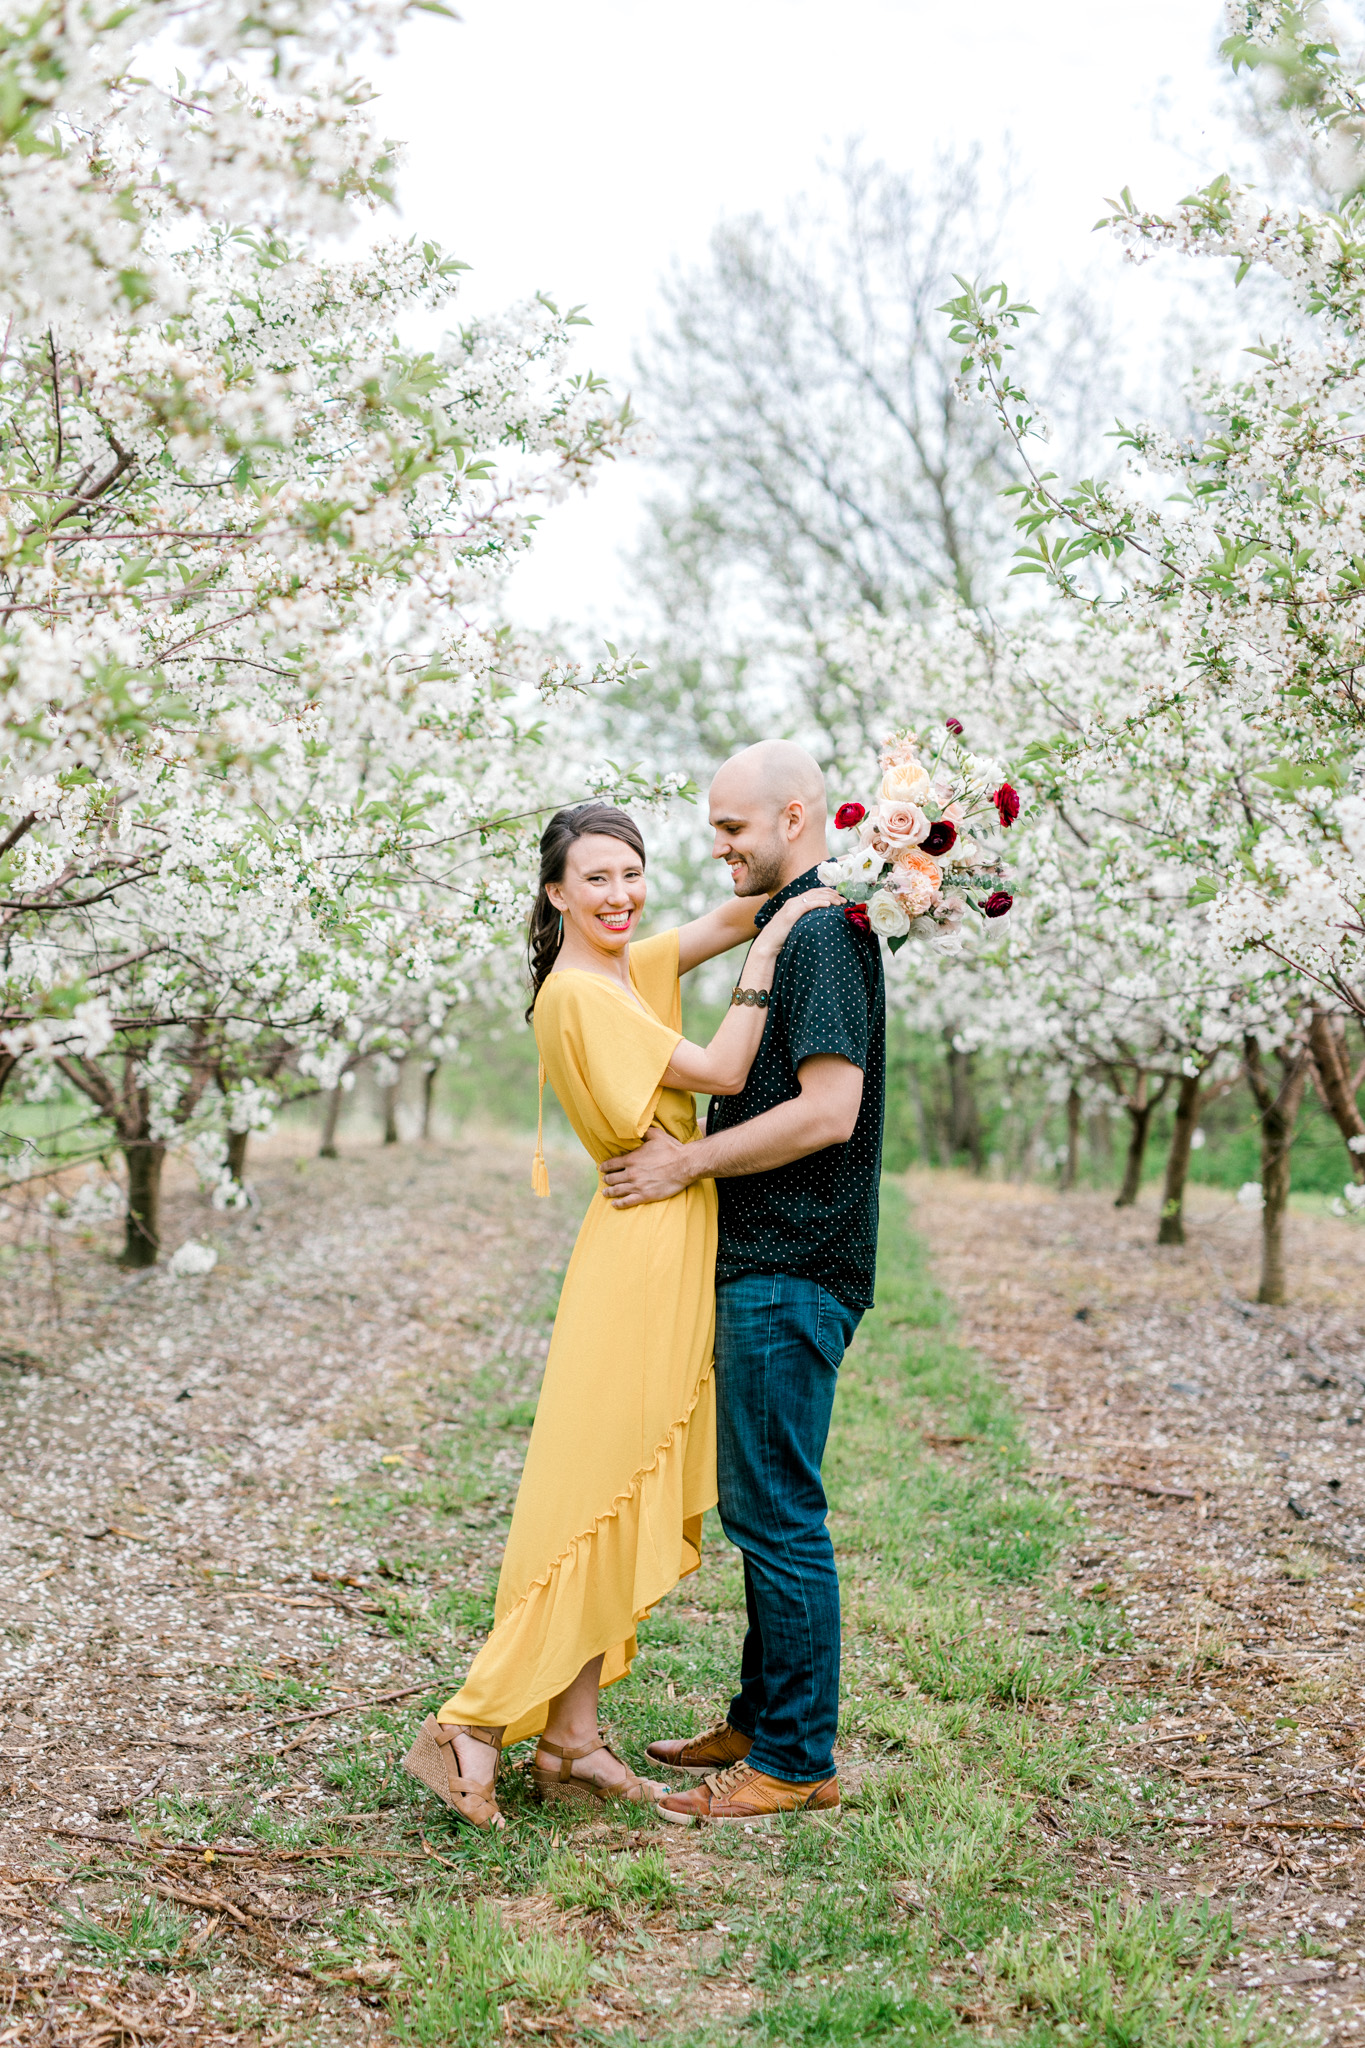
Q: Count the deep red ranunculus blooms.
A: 6